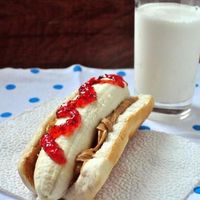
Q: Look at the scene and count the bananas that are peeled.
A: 1